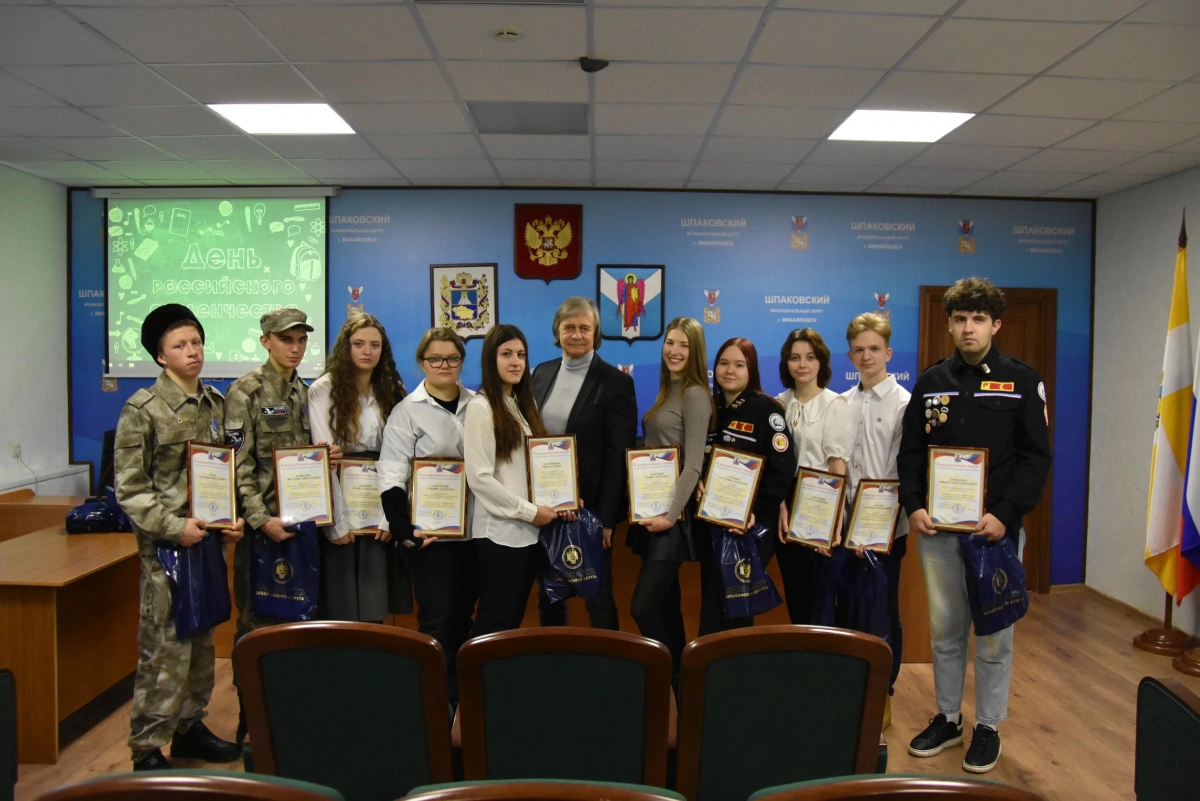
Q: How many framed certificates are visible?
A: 10